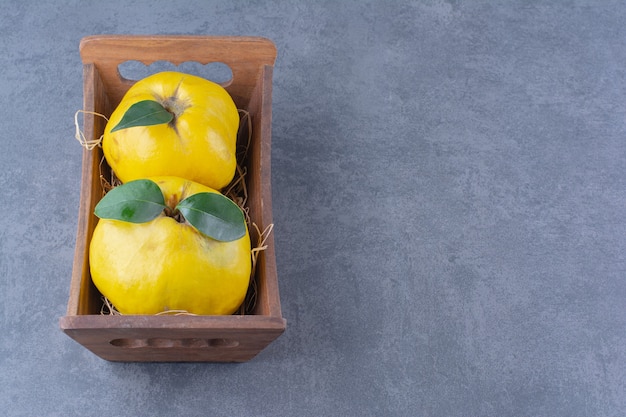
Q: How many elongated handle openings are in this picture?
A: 2